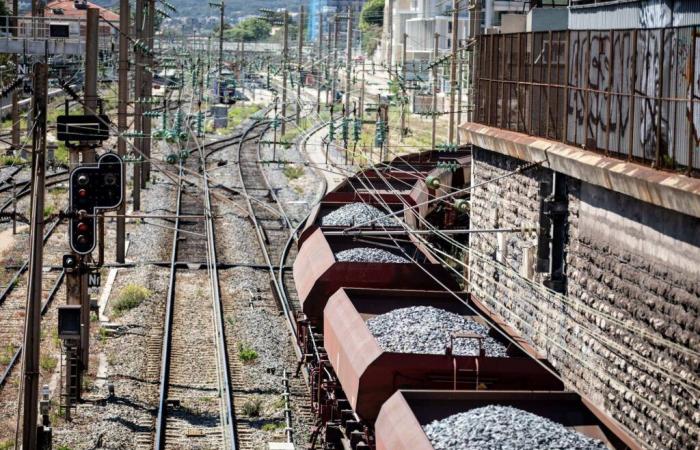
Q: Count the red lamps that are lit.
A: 2